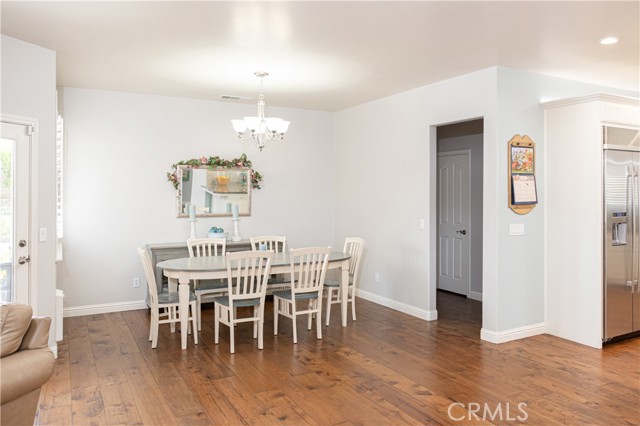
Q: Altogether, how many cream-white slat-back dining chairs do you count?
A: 6